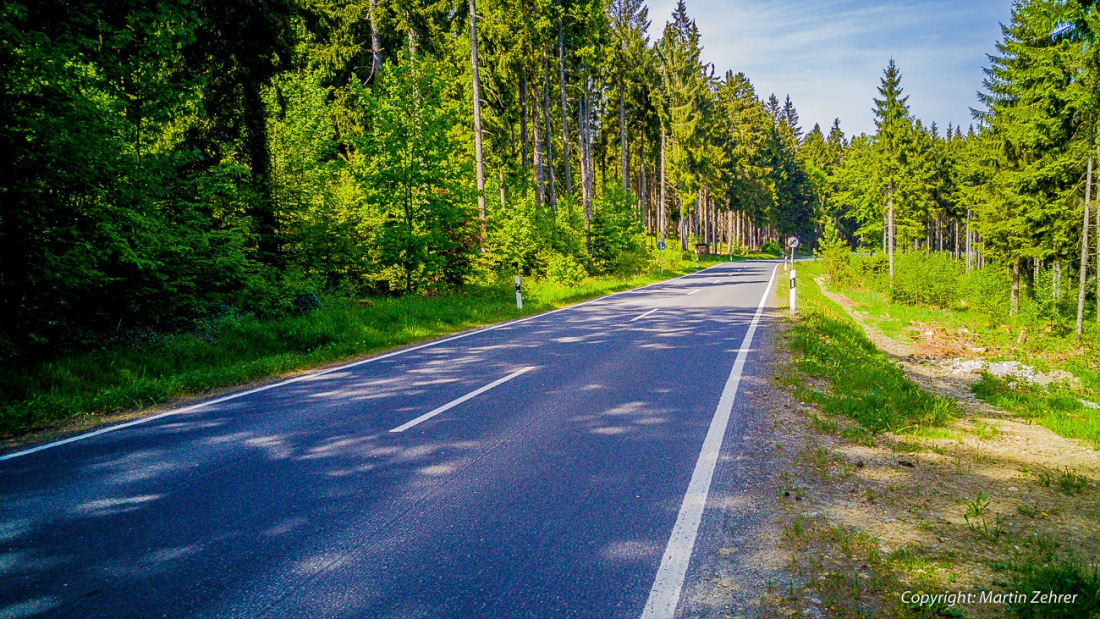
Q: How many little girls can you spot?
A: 0